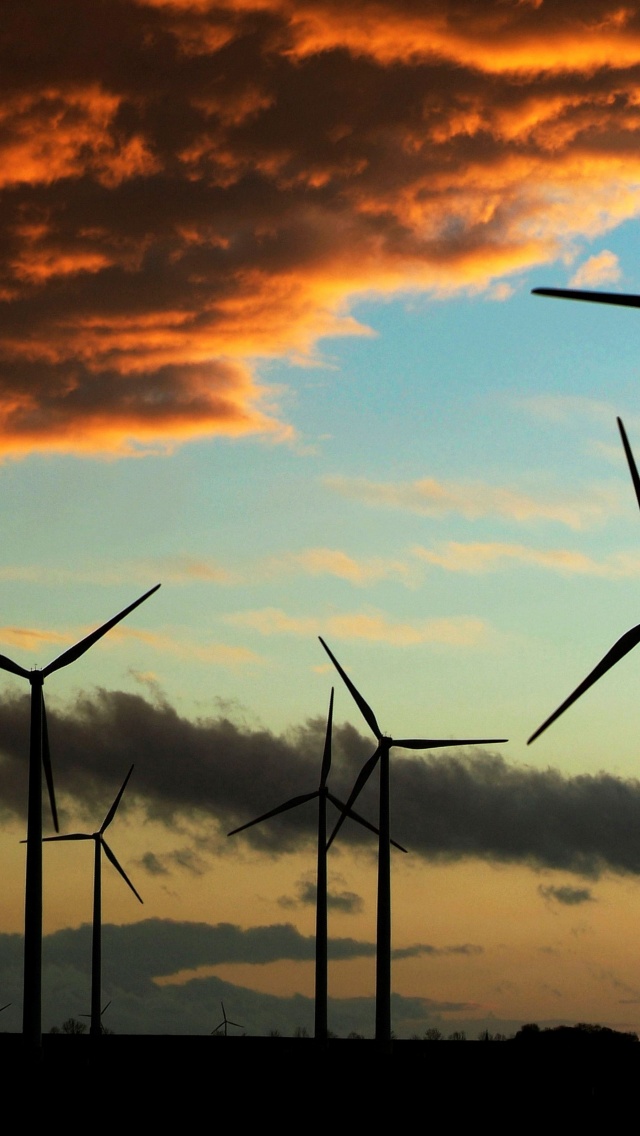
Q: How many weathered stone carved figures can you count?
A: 0